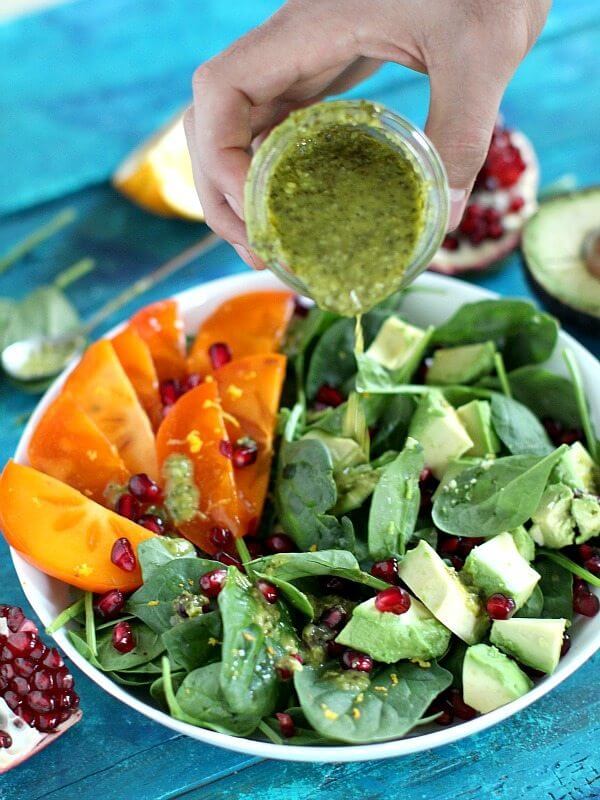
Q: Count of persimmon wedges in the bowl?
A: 8